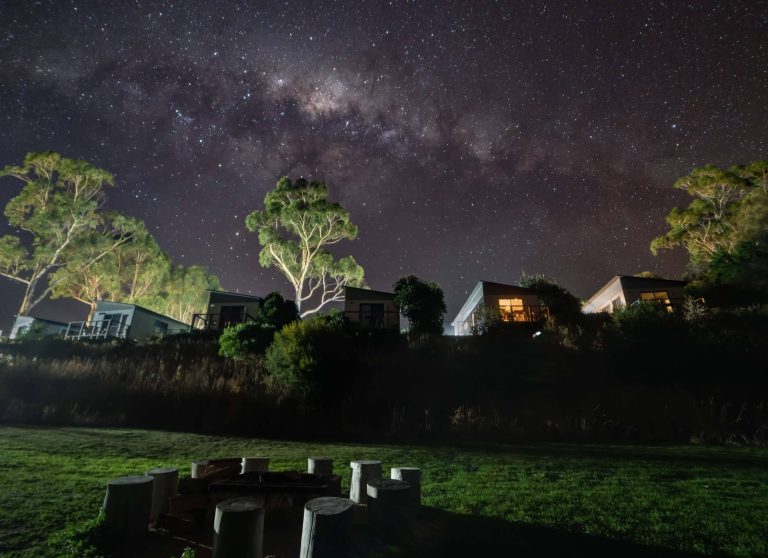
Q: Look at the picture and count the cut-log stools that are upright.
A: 10